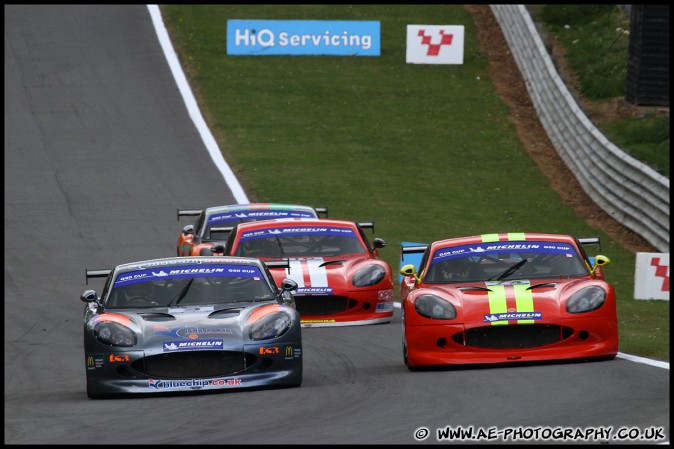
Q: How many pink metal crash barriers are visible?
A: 0